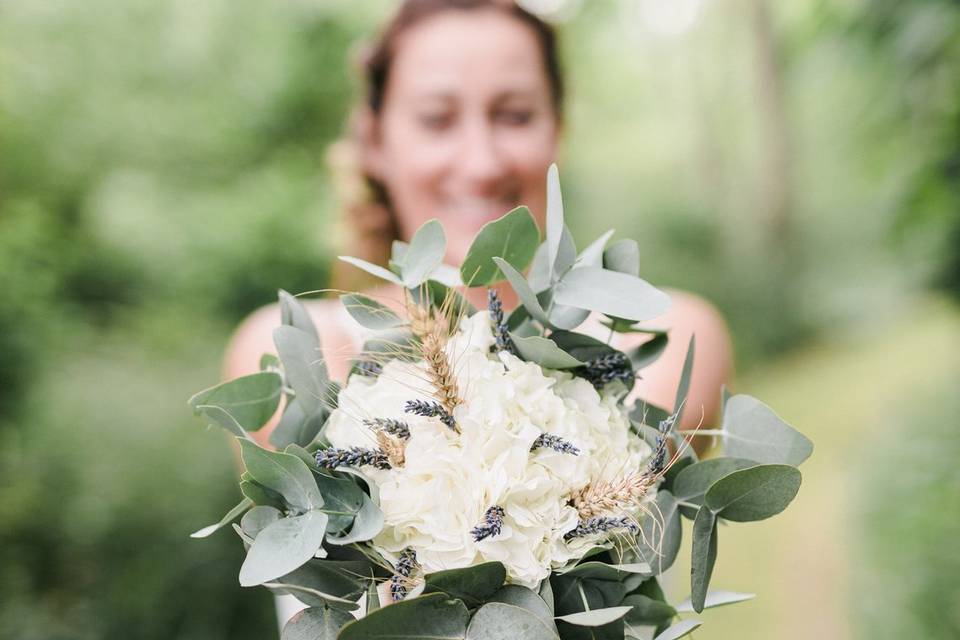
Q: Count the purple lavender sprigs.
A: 11